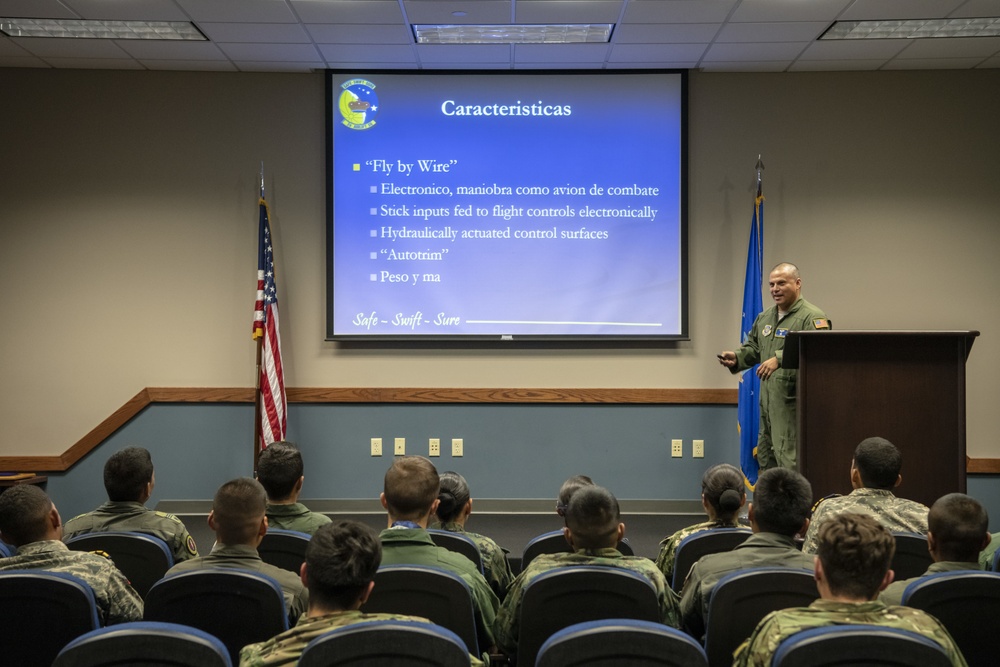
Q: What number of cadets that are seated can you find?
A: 14